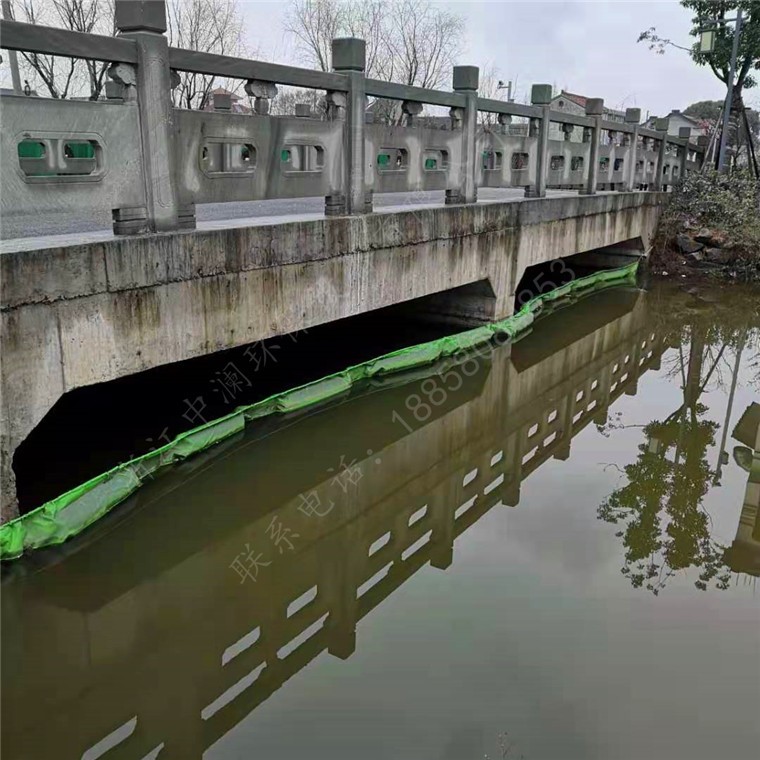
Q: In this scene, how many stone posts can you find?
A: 9